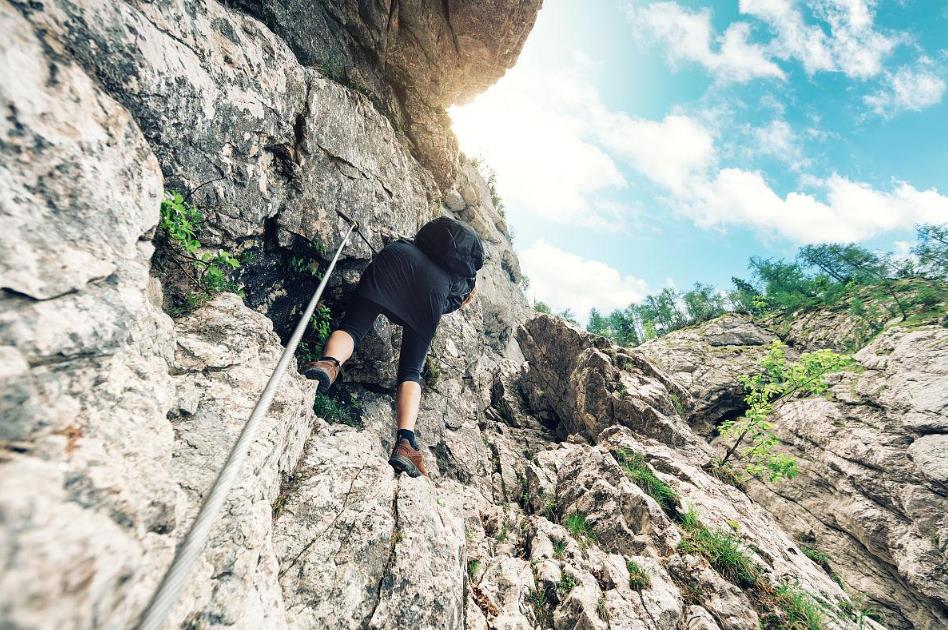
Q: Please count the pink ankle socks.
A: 0